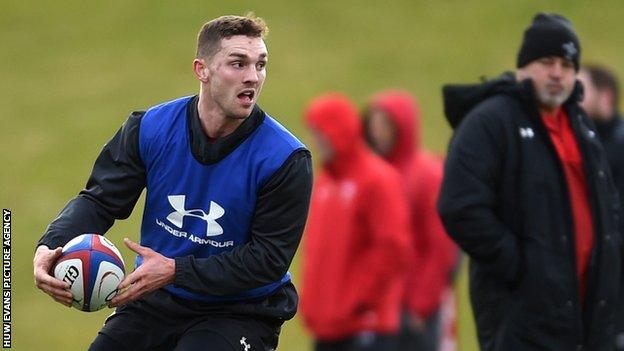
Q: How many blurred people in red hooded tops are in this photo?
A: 2